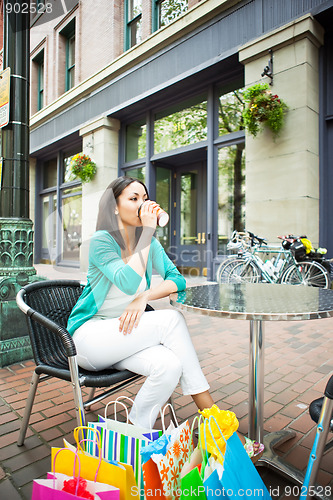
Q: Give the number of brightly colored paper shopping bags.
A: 6